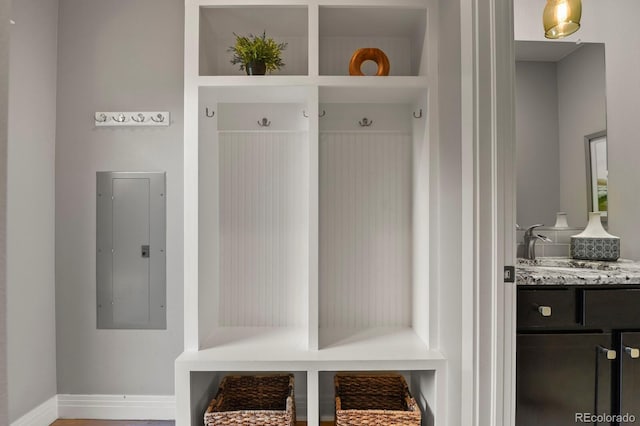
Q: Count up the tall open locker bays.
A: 2